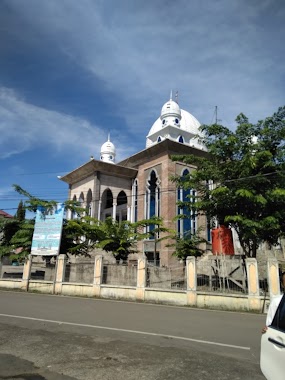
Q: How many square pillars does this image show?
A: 7